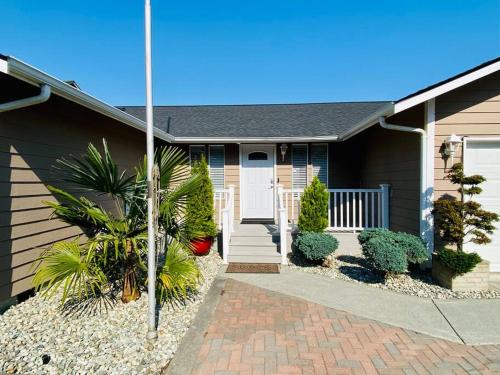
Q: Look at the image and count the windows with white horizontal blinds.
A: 4